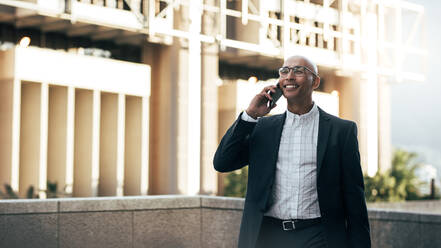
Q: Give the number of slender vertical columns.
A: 6